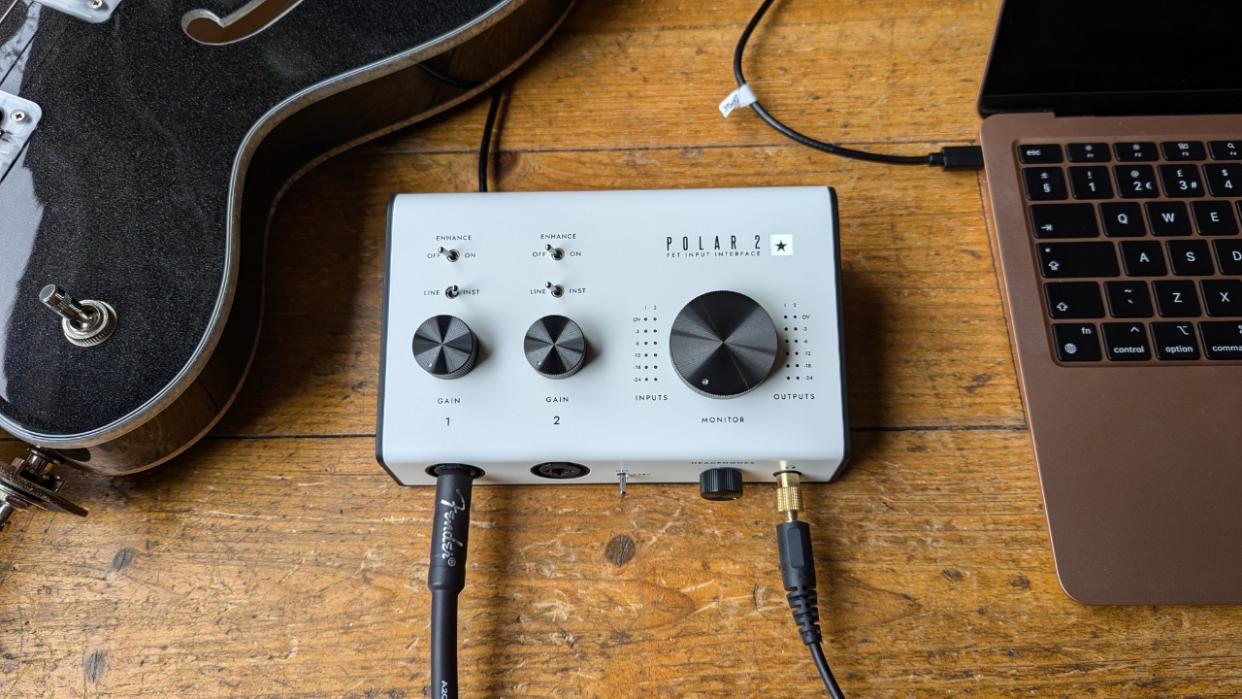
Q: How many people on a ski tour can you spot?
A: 0